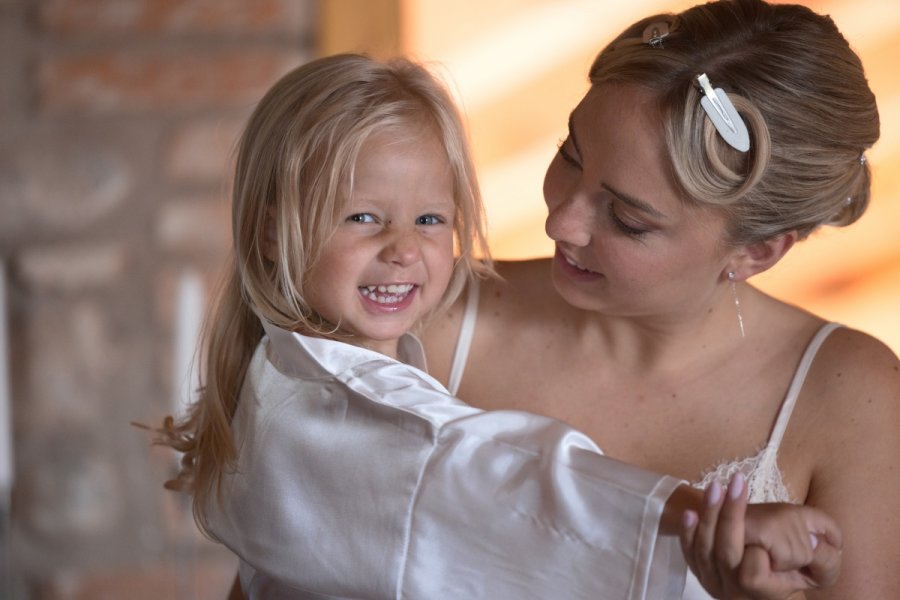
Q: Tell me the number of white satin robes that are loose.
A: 1